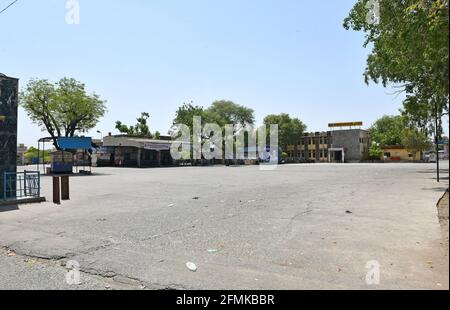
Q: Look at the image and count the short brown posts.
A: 2